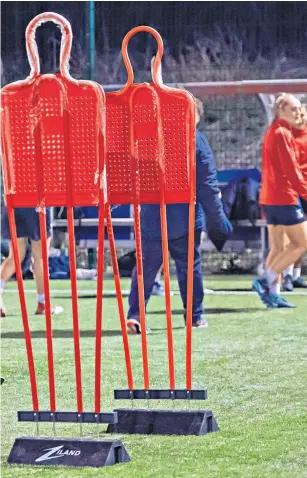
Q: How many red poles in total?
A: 8